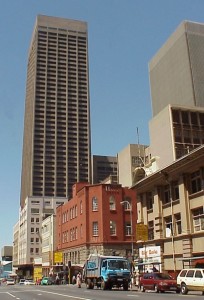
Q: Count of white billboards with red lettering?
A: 1